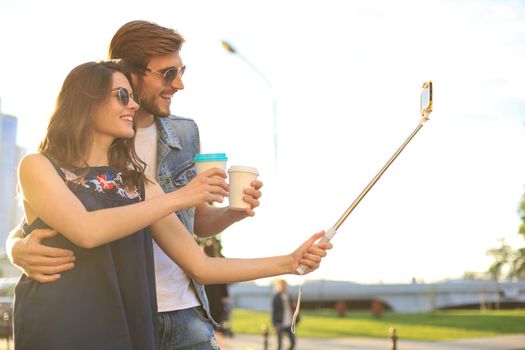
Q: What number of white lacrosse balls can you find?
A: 0